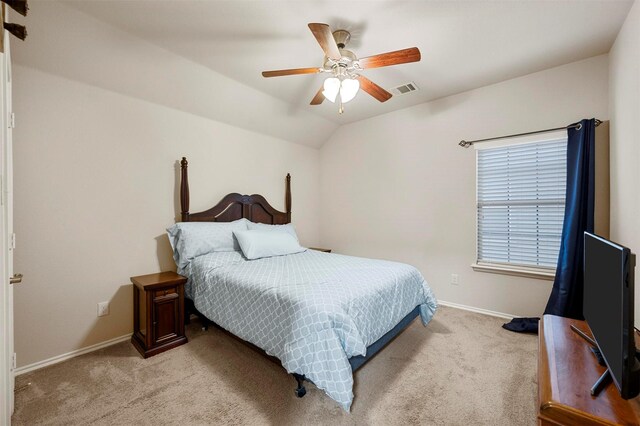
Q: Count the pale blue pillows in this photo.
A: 3